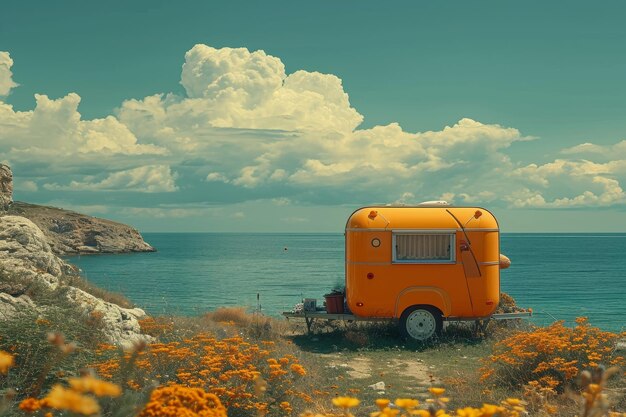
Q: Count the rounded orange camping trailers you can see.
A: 1